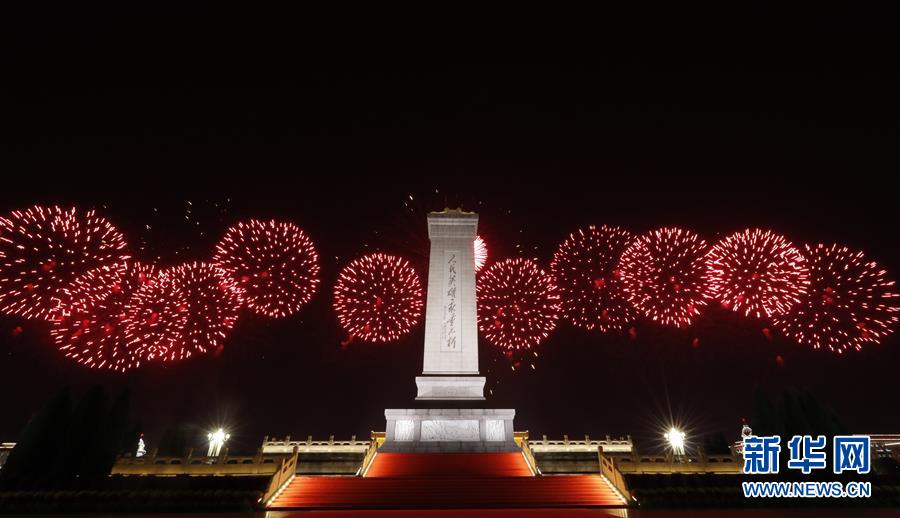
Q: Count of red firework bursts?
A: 11